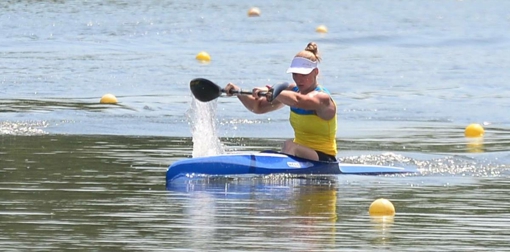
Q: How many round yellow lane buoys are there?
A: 6